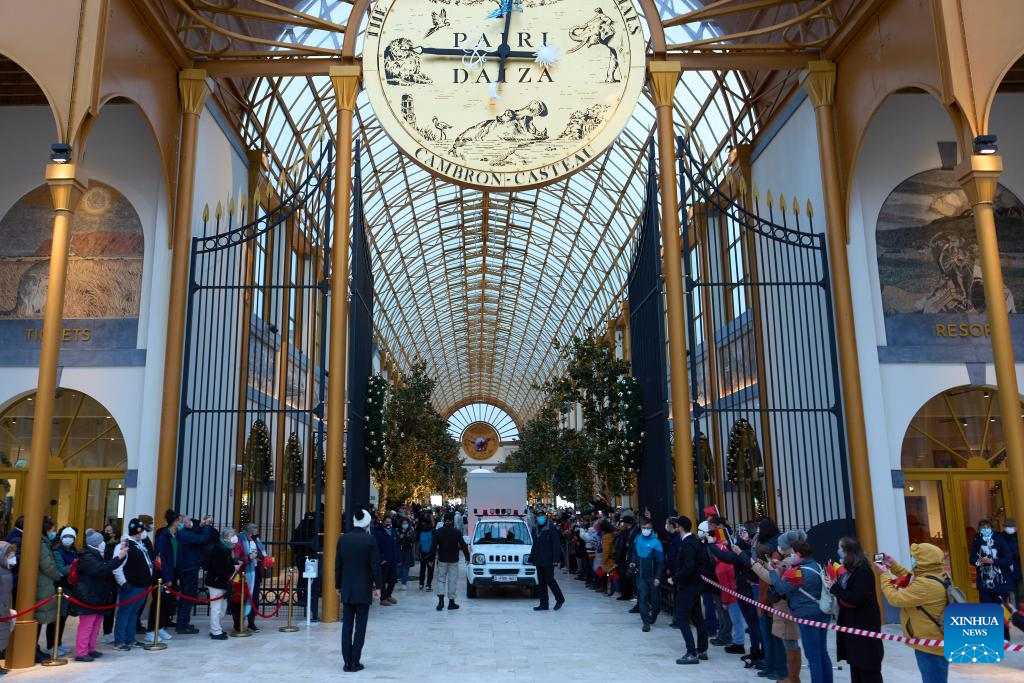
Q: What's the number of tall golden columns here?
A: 6